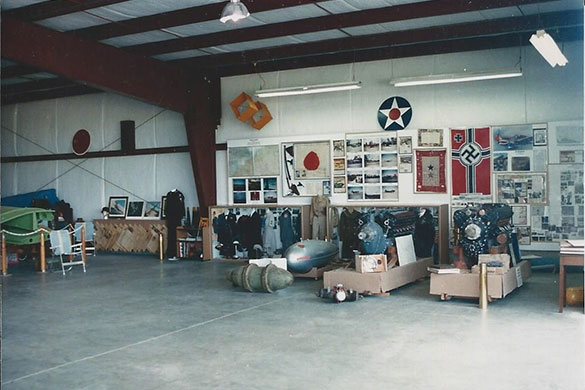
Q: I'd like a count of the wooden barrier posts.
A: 4